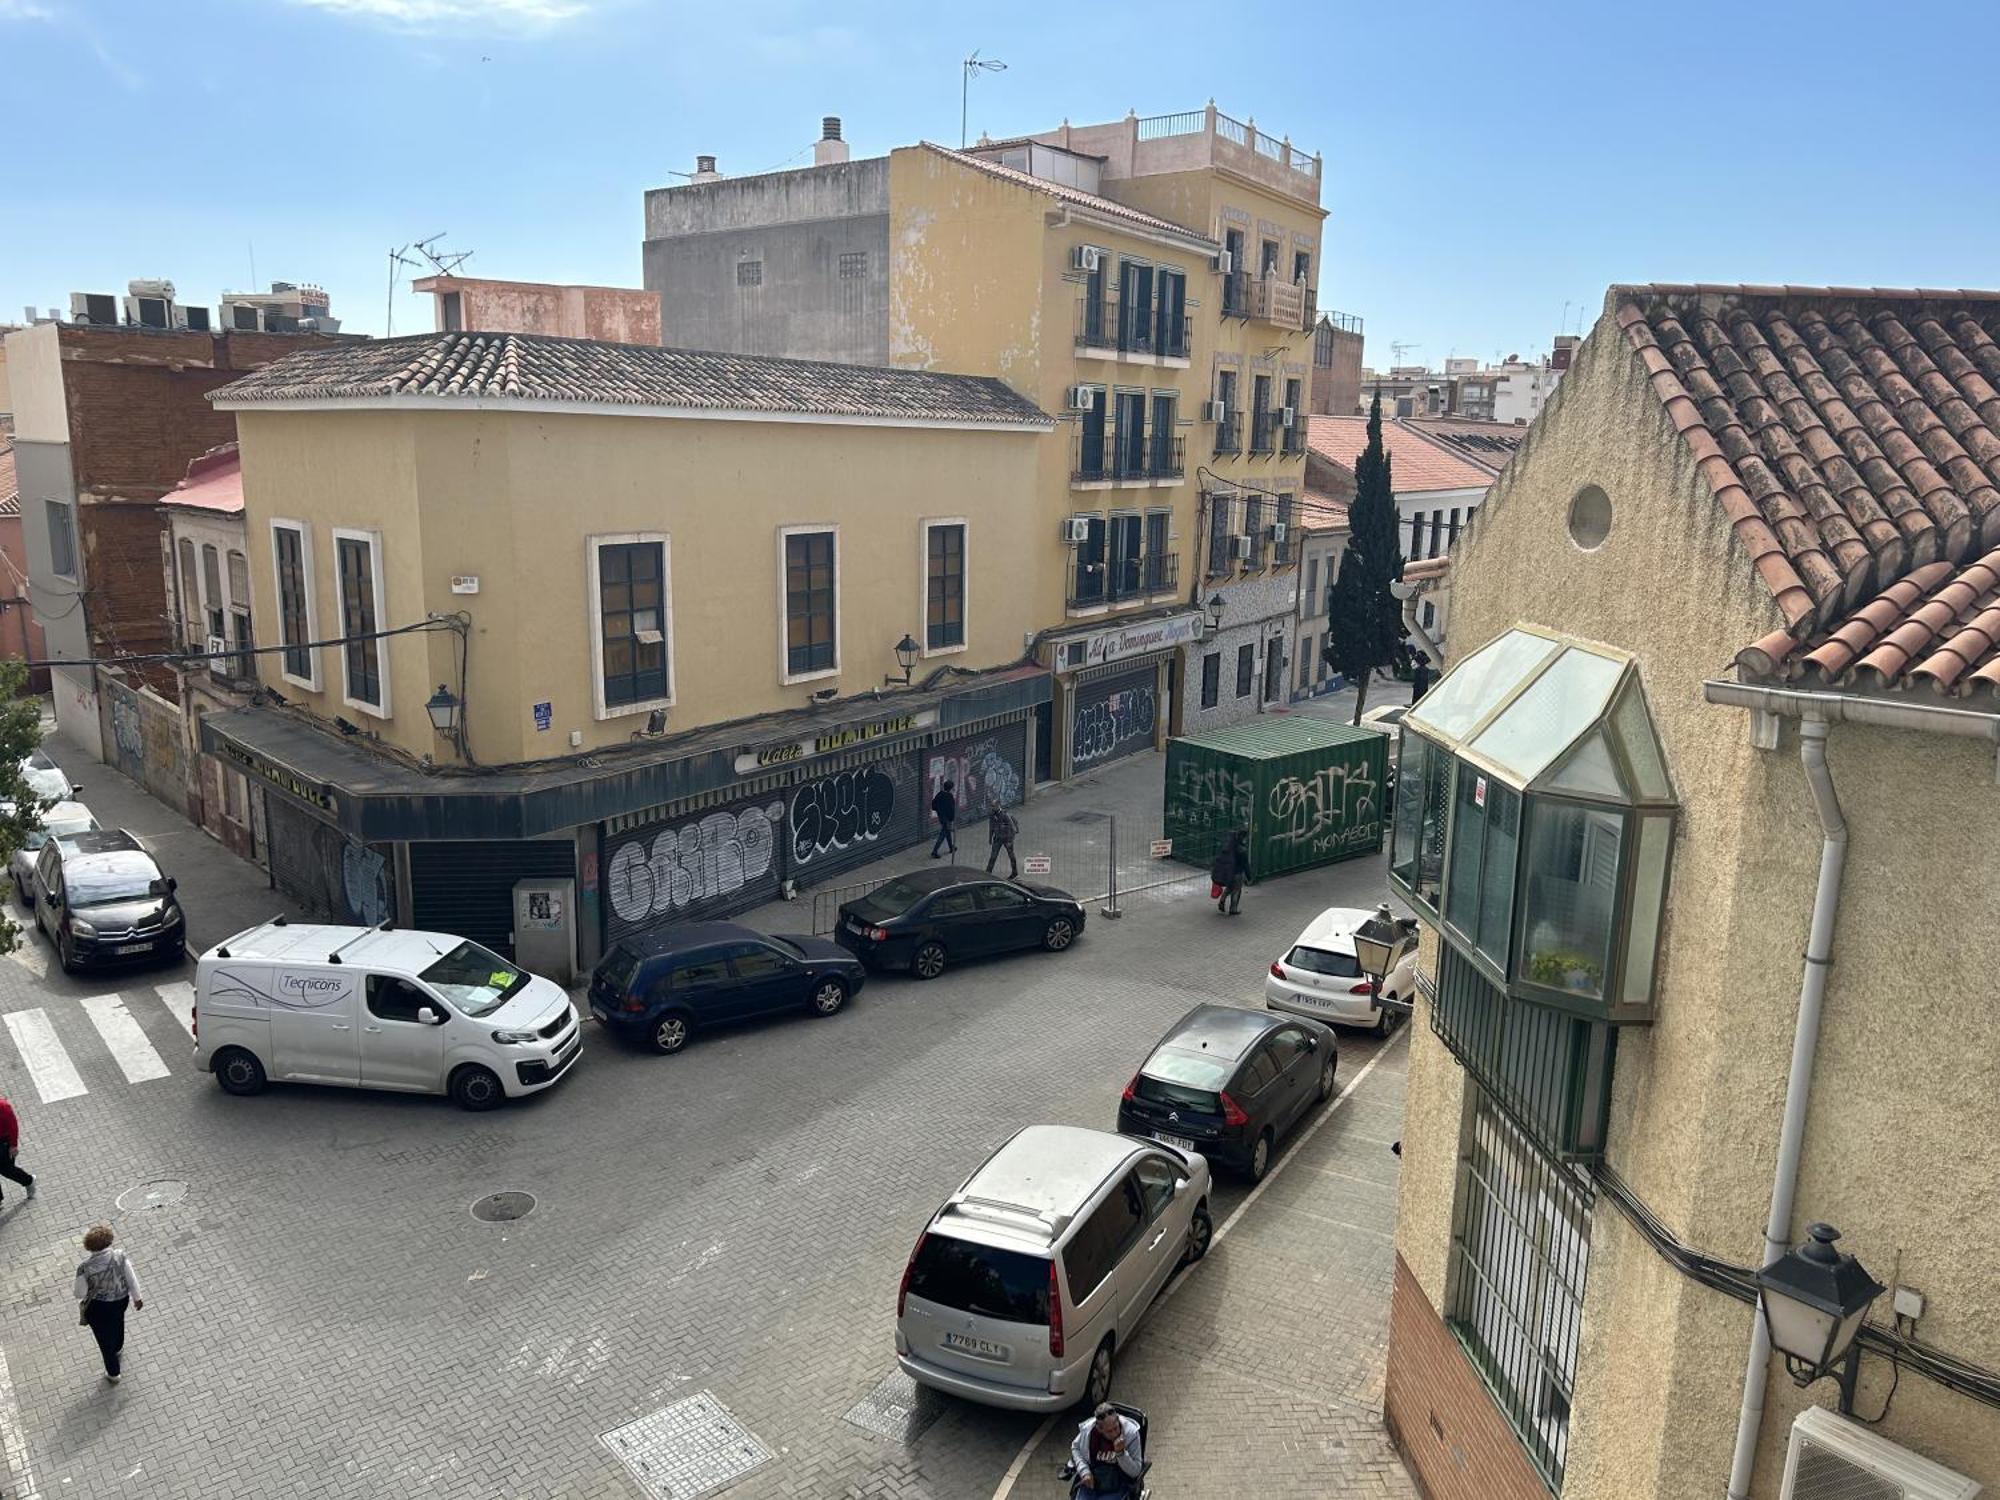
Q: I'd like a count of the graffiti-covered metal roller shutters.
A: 5